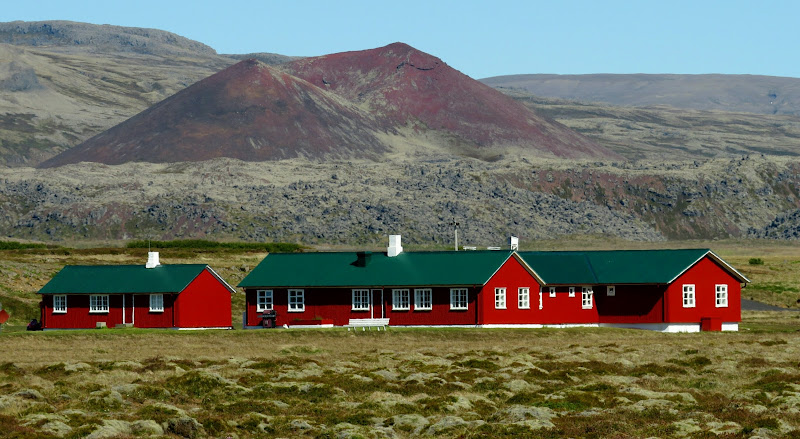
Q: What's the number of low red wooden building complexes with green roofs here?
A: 2